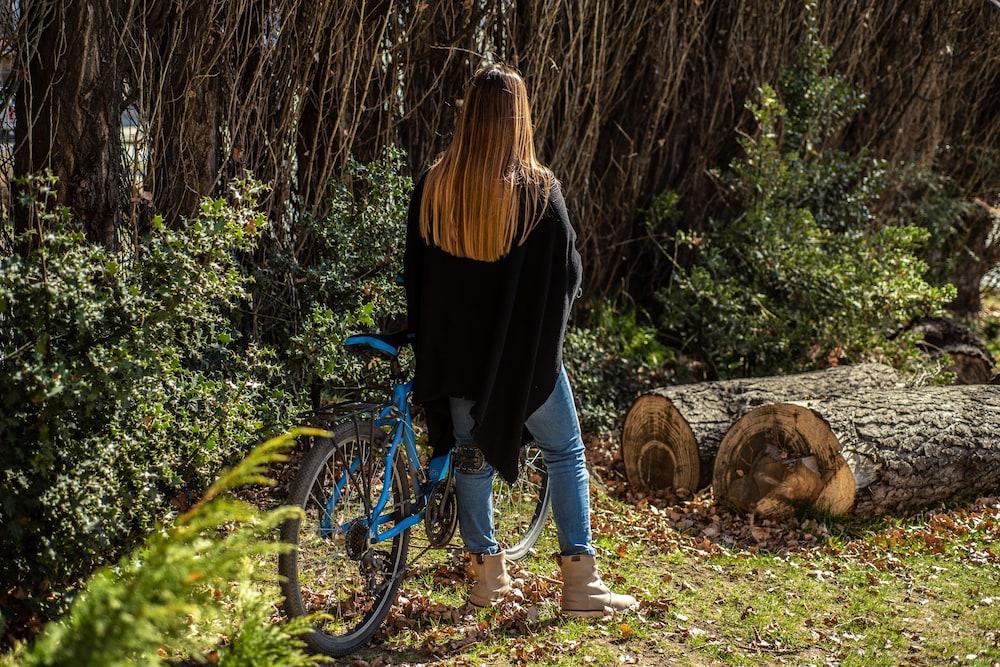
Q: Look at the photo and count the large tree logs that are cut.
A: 2